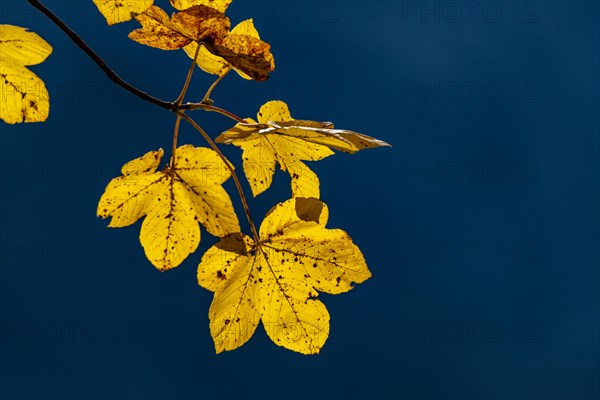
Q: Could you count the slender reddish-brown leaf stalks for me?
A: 5